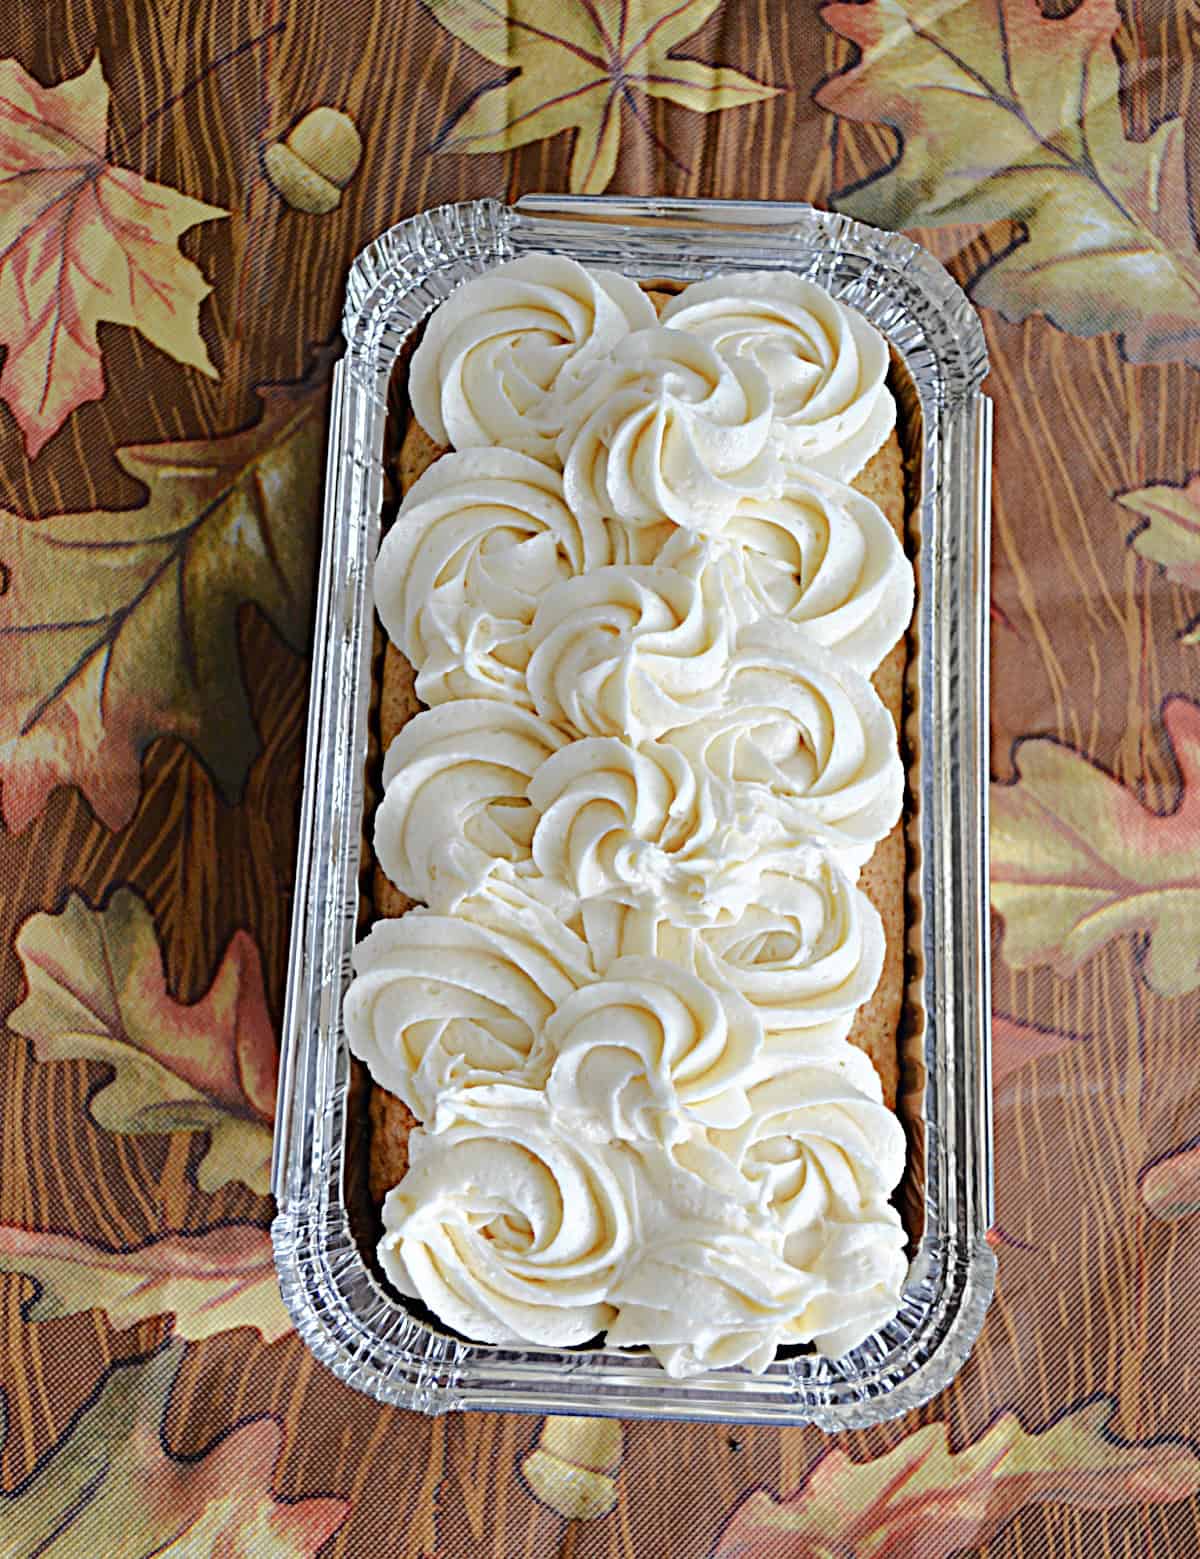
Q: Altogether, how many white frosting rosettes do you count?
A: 14